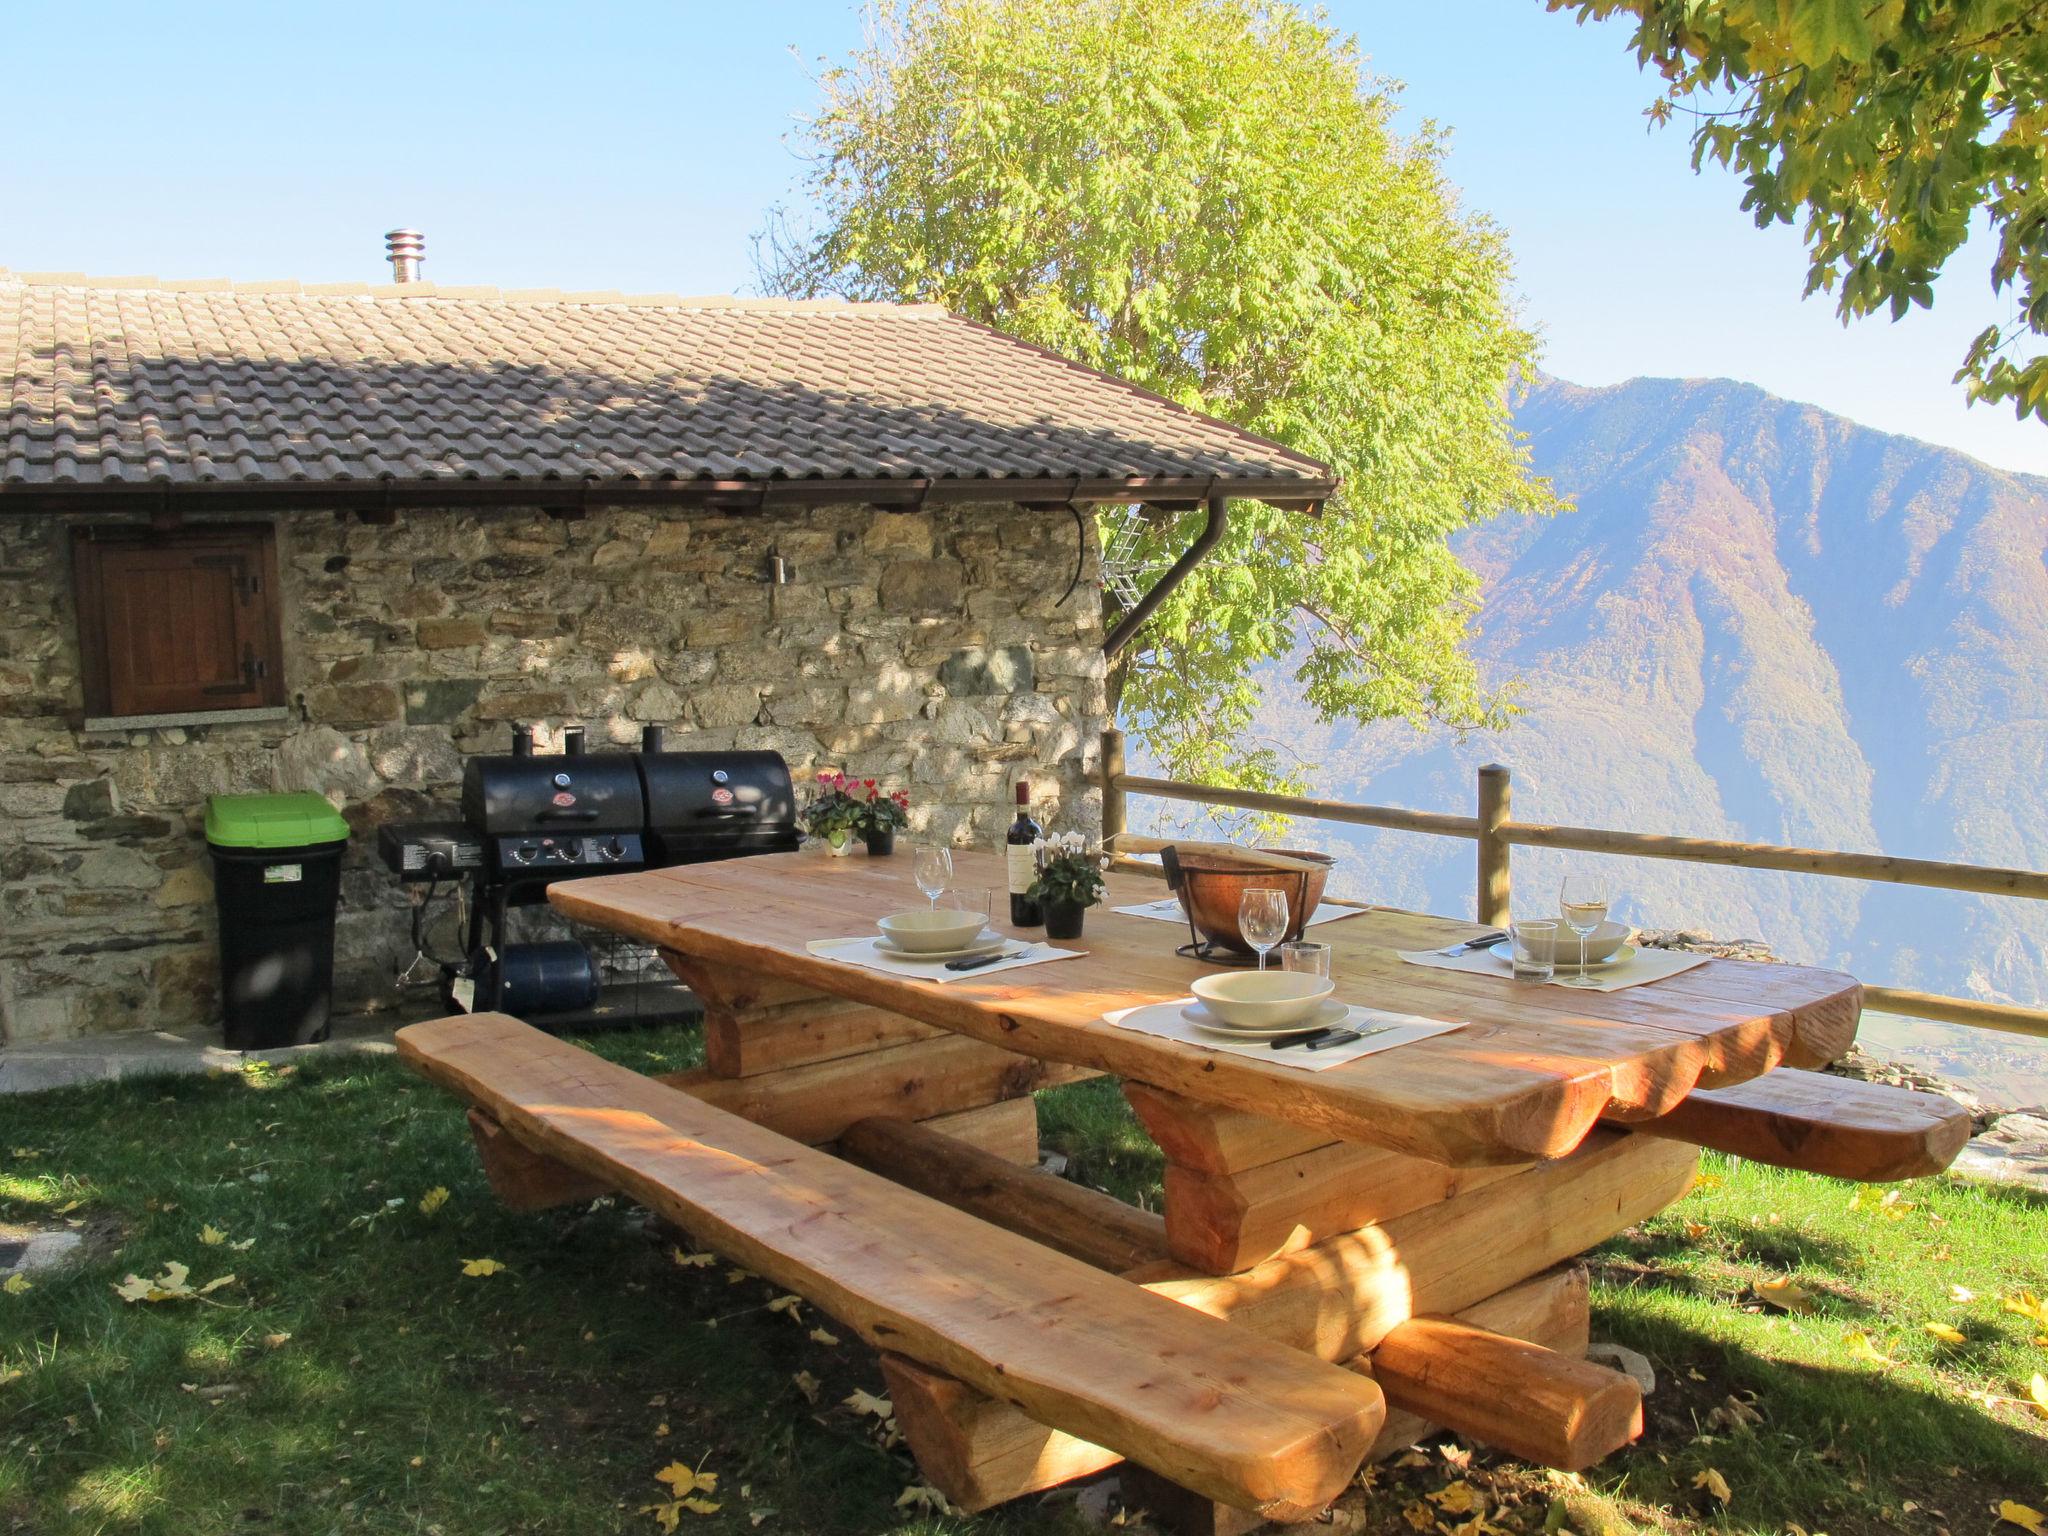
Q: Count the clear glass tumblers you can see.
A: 3